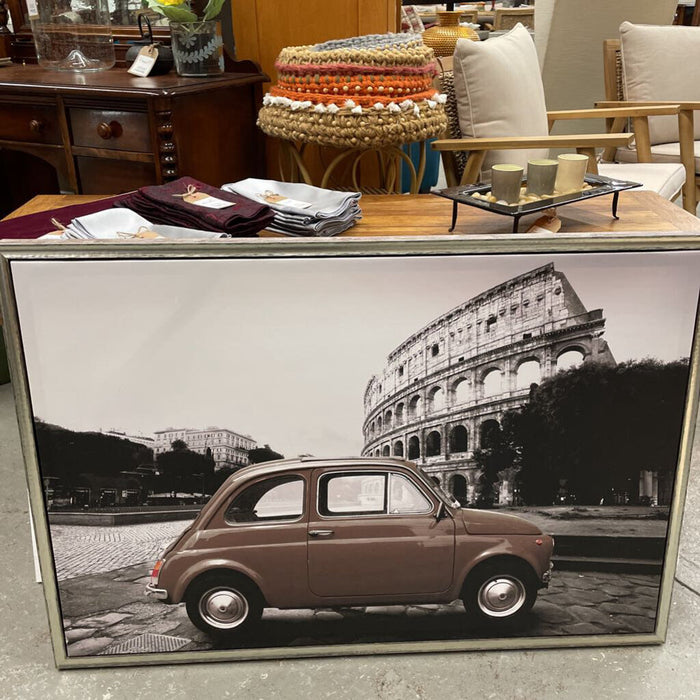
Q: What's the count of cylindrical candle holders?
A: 3